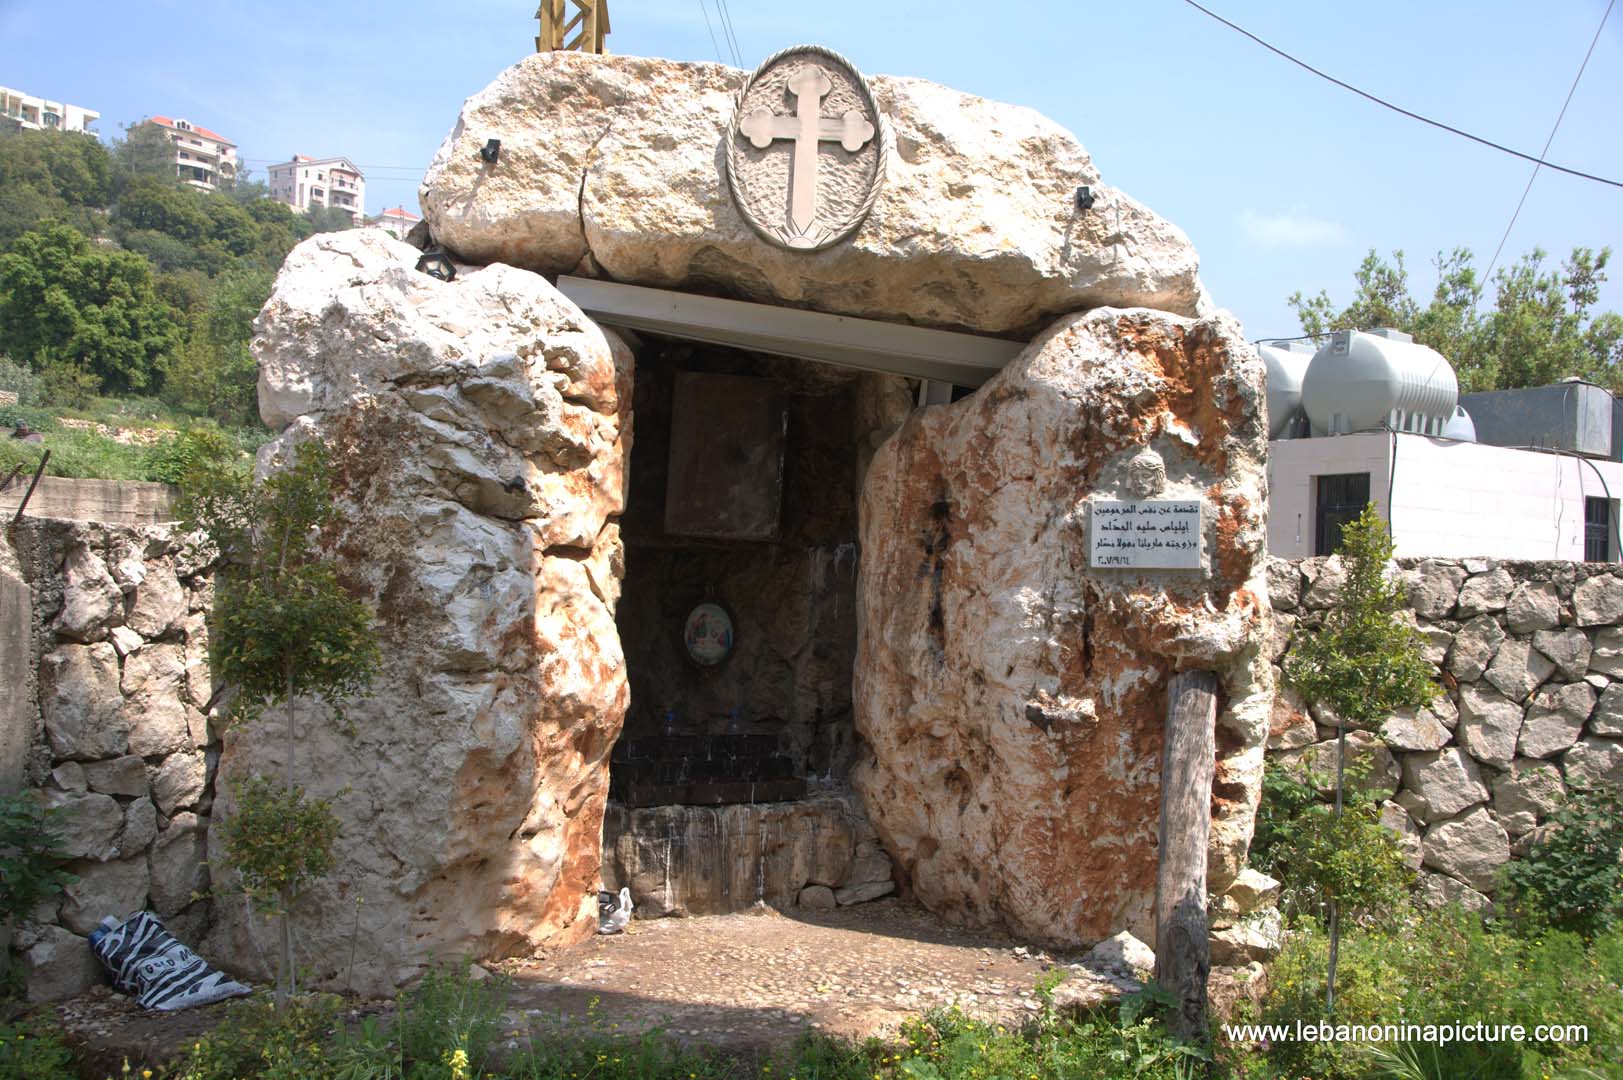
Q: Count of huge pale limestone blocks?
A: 3